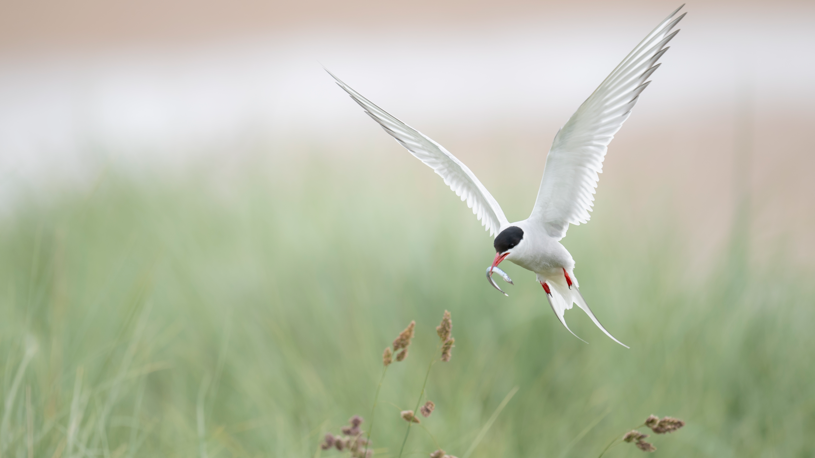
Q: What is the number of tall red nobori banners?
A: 0